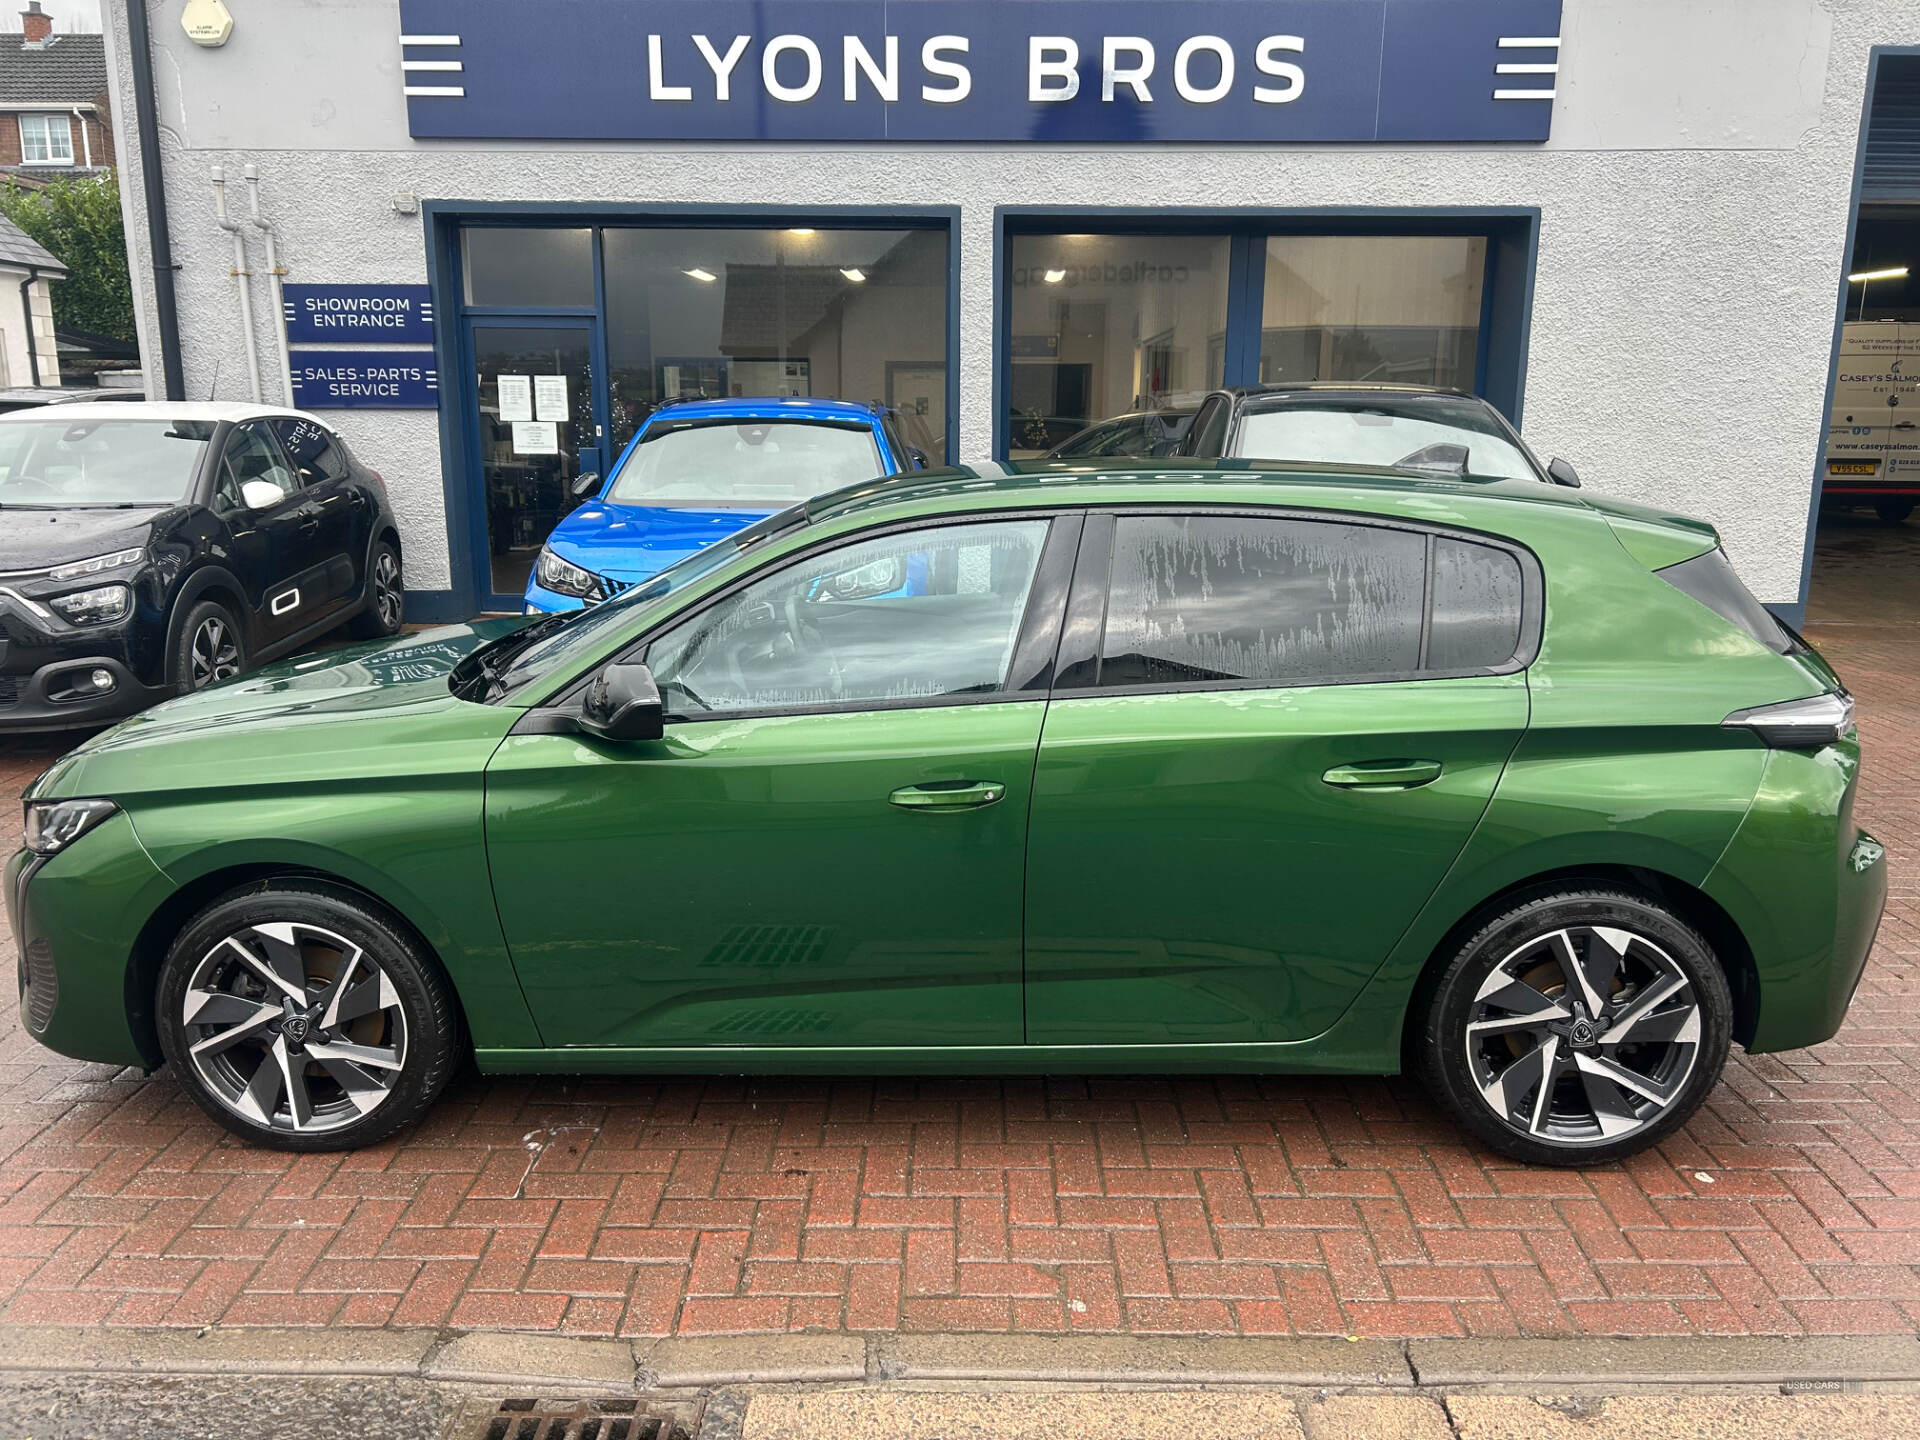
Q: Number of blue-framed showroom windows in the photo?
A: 2